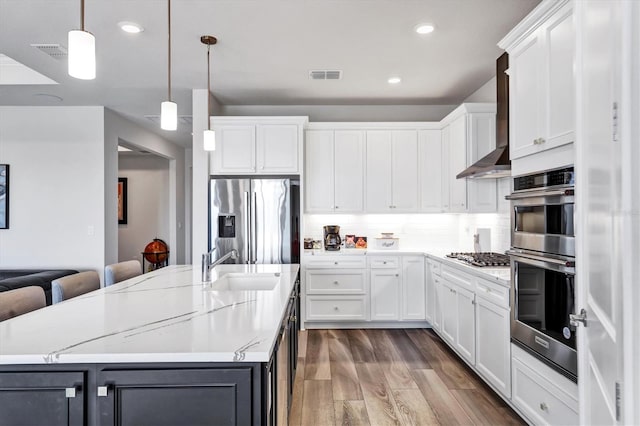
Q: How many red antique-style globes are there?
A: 1